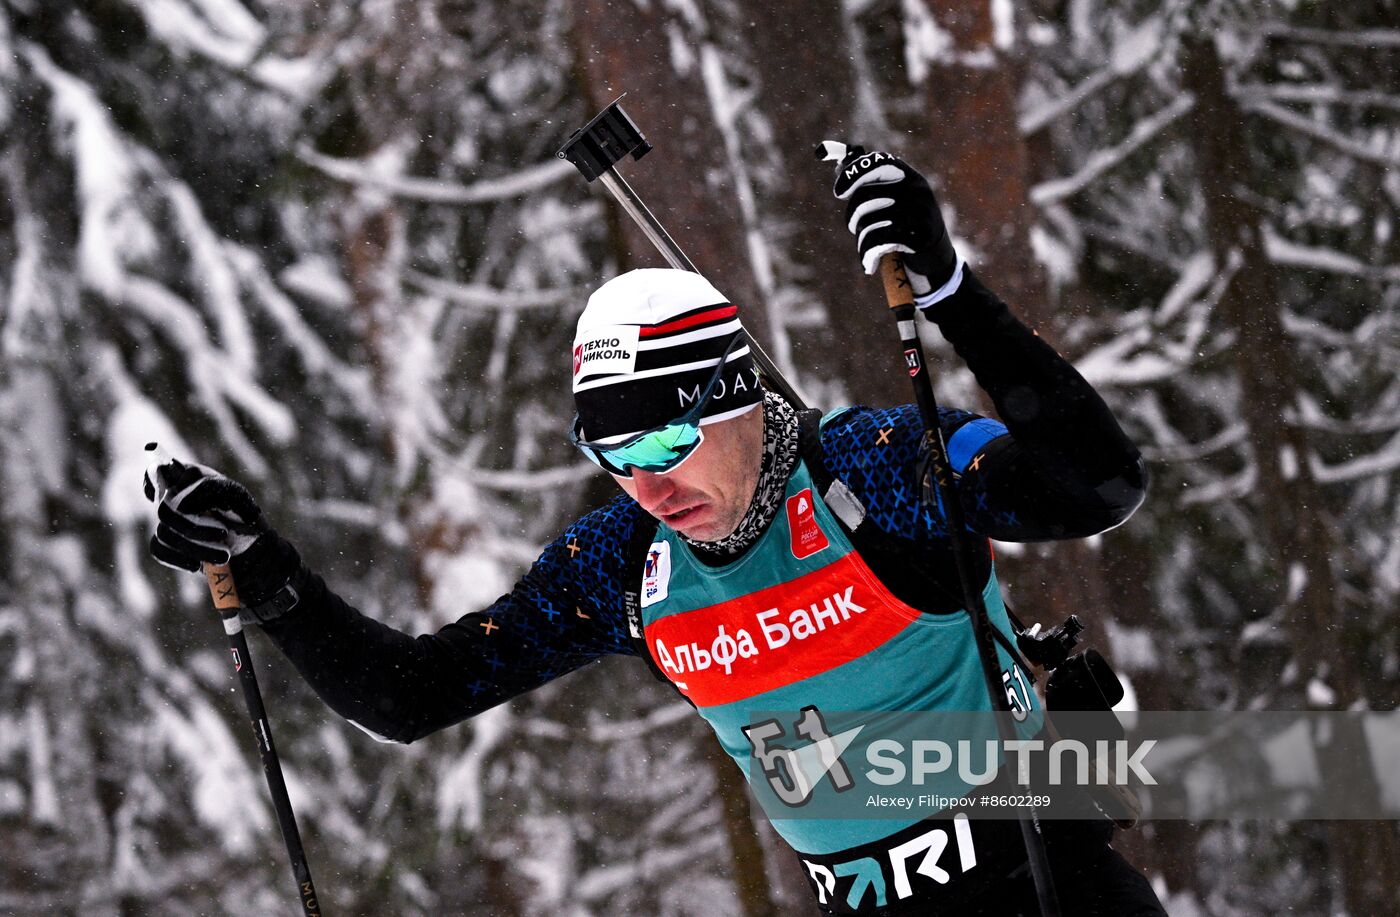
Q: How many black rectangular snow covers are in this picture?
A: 1